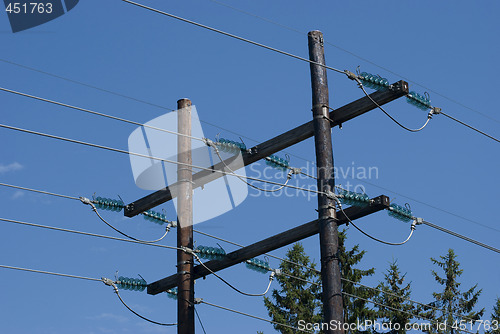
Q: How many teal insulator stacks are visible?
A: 12